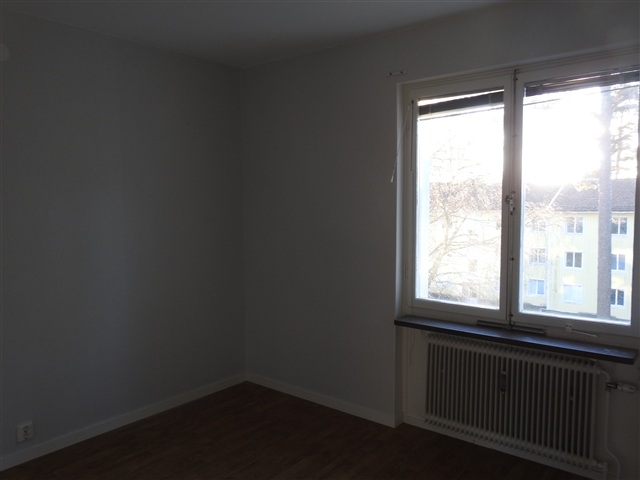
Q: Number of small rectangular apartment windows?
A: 9